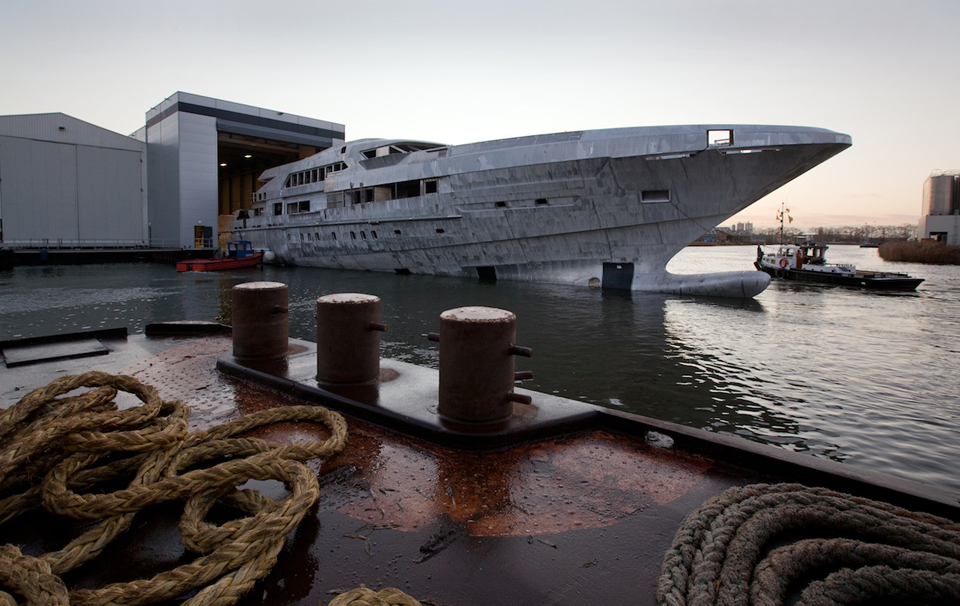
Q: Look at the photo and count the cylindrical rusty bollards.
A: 3